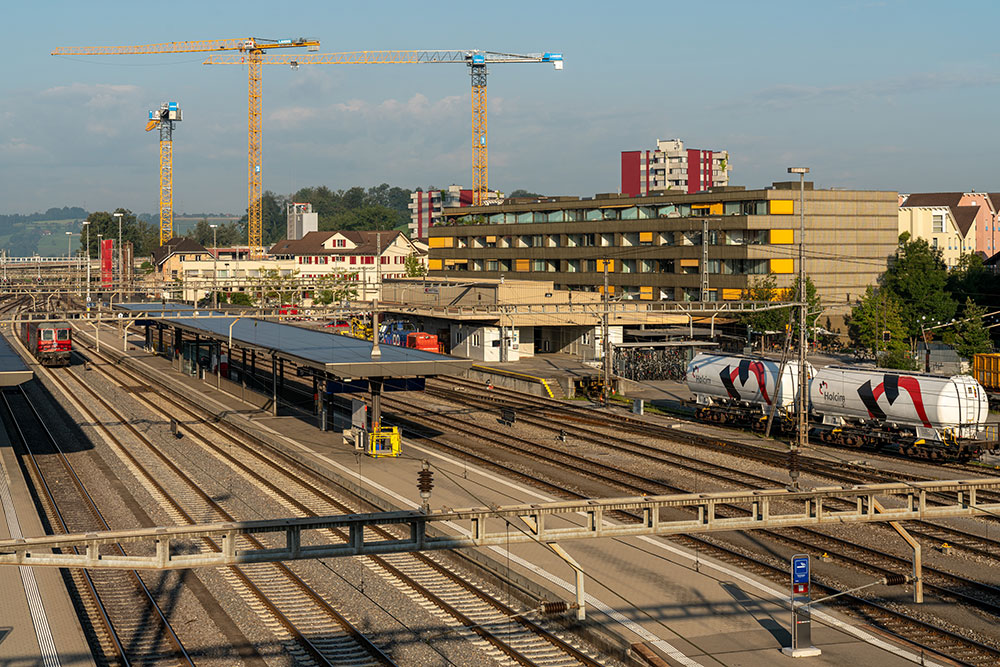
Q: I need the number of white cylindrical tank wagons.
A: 2